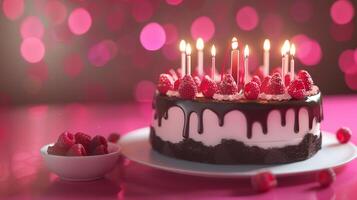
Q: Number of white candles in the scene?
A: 9